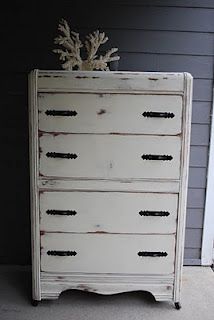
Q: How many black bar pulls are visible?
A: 8